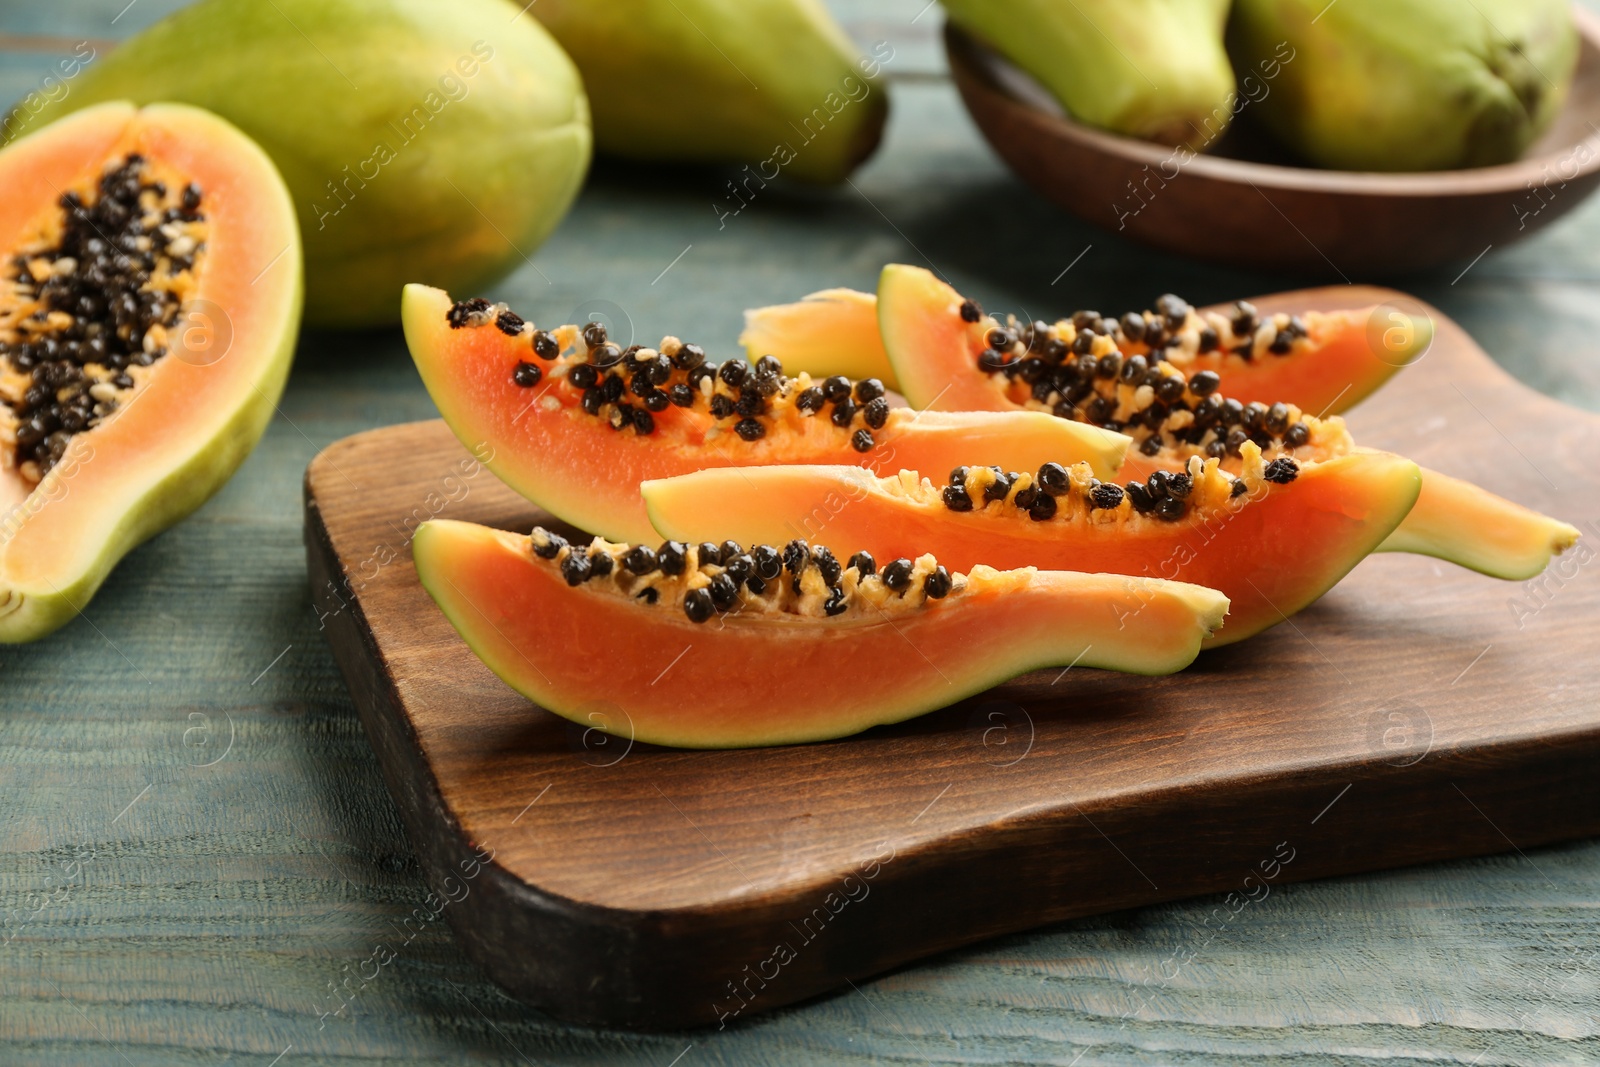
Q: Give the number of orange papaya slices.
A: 5